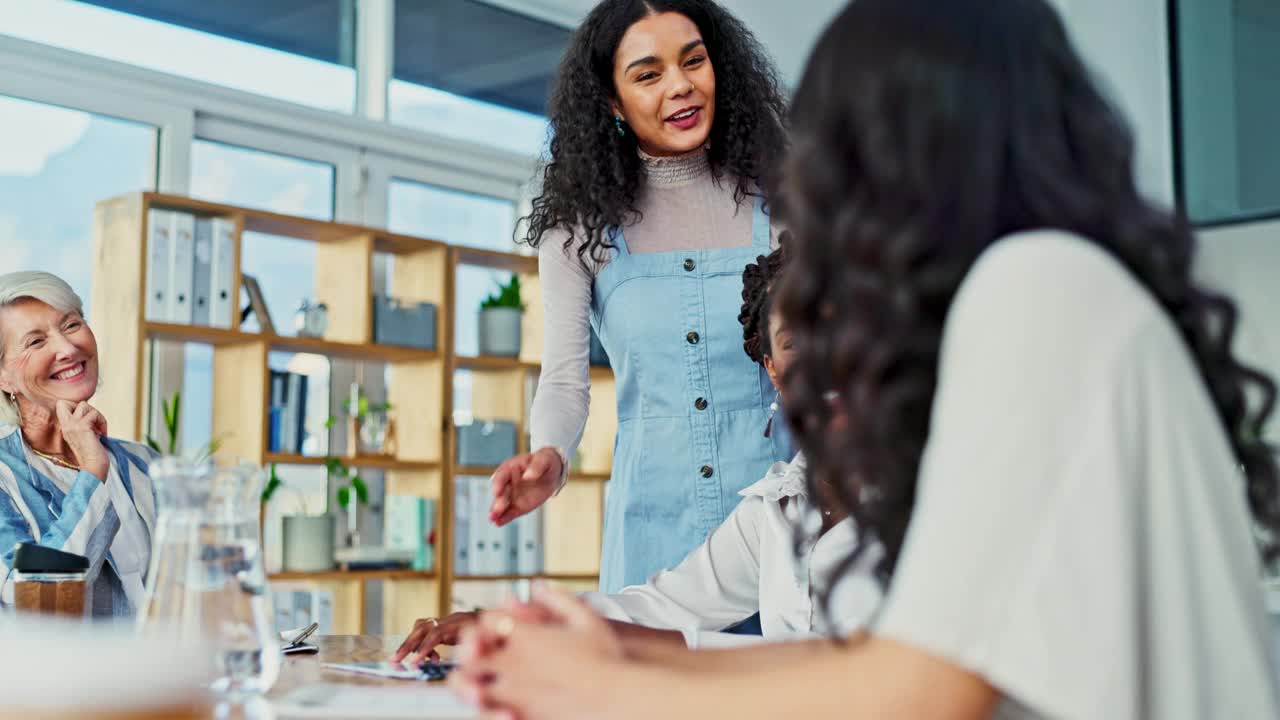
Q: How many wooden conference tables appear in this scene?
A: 1